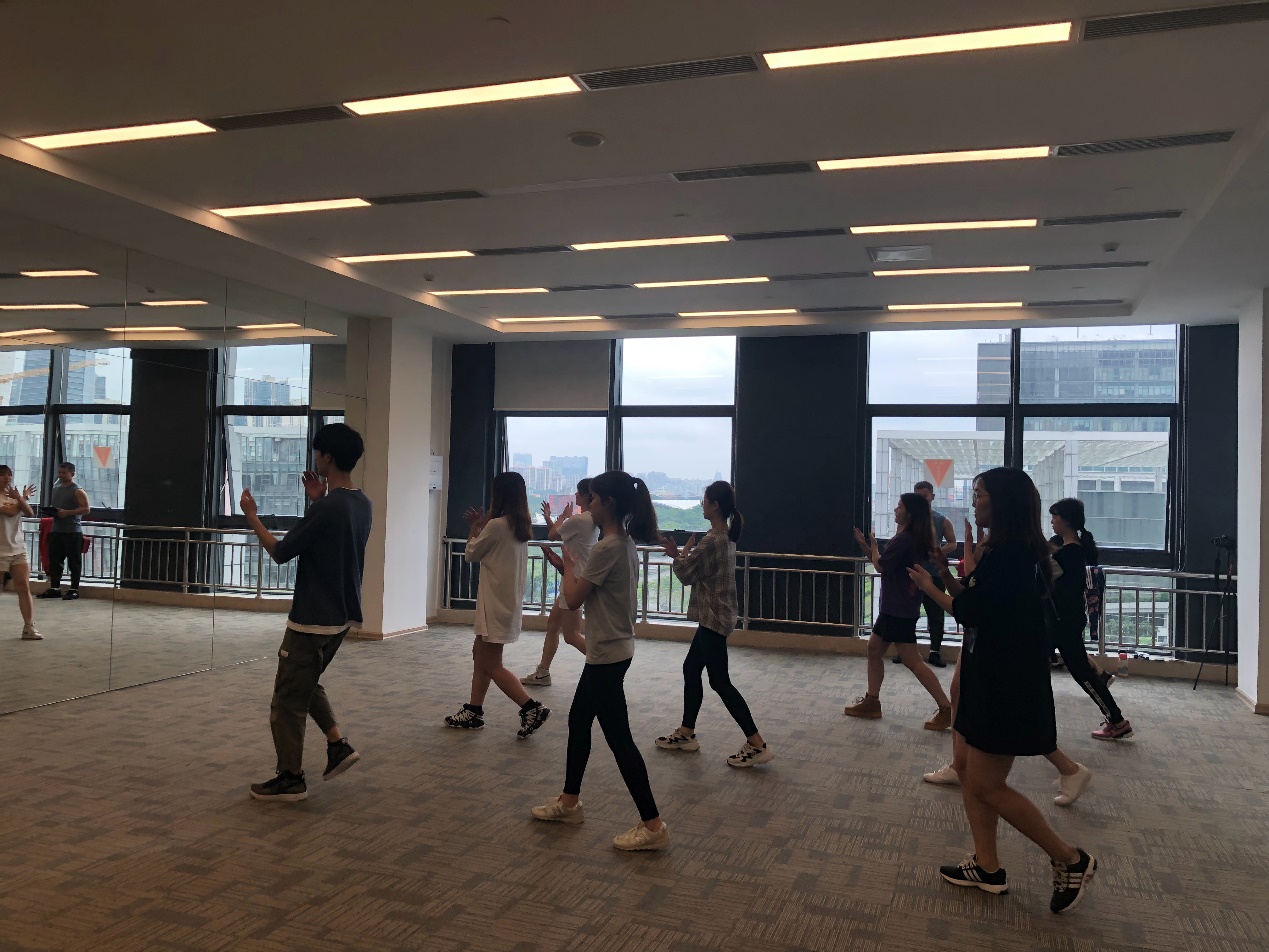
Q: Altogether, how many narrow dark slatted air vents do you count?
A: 15